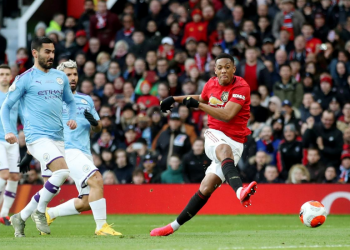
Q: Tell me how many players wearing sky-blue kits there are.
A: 3